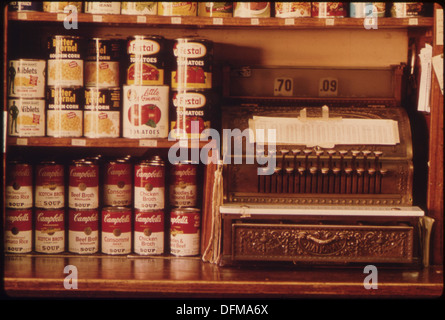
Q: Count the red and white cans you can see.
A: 12